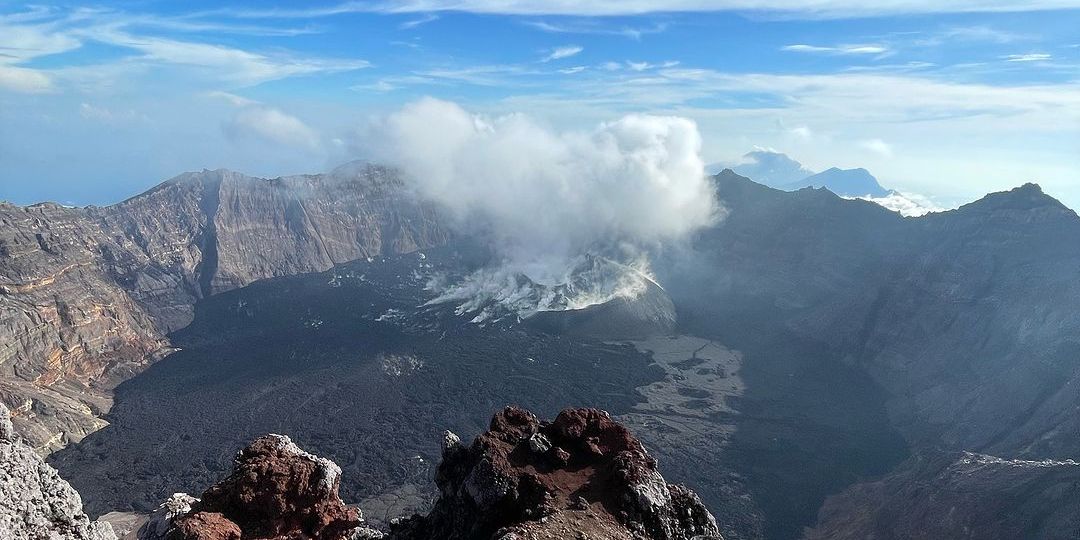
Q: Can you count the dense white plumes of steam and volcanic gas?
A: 1